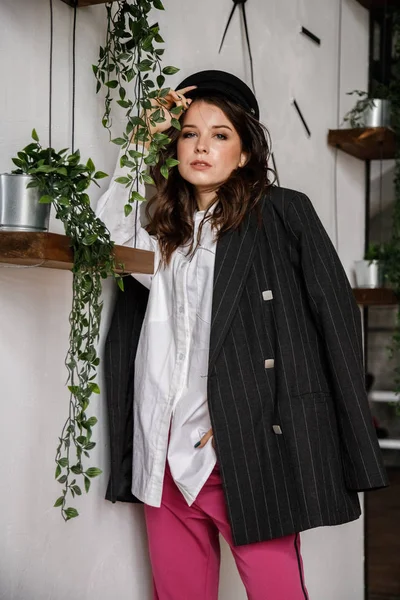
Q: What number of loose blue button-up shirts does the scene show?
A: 0